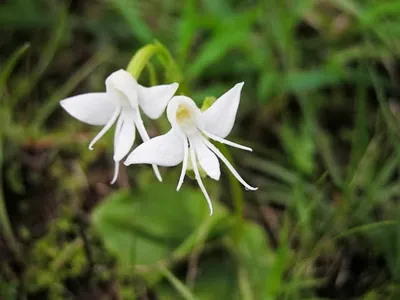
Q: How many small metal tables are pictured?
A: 0